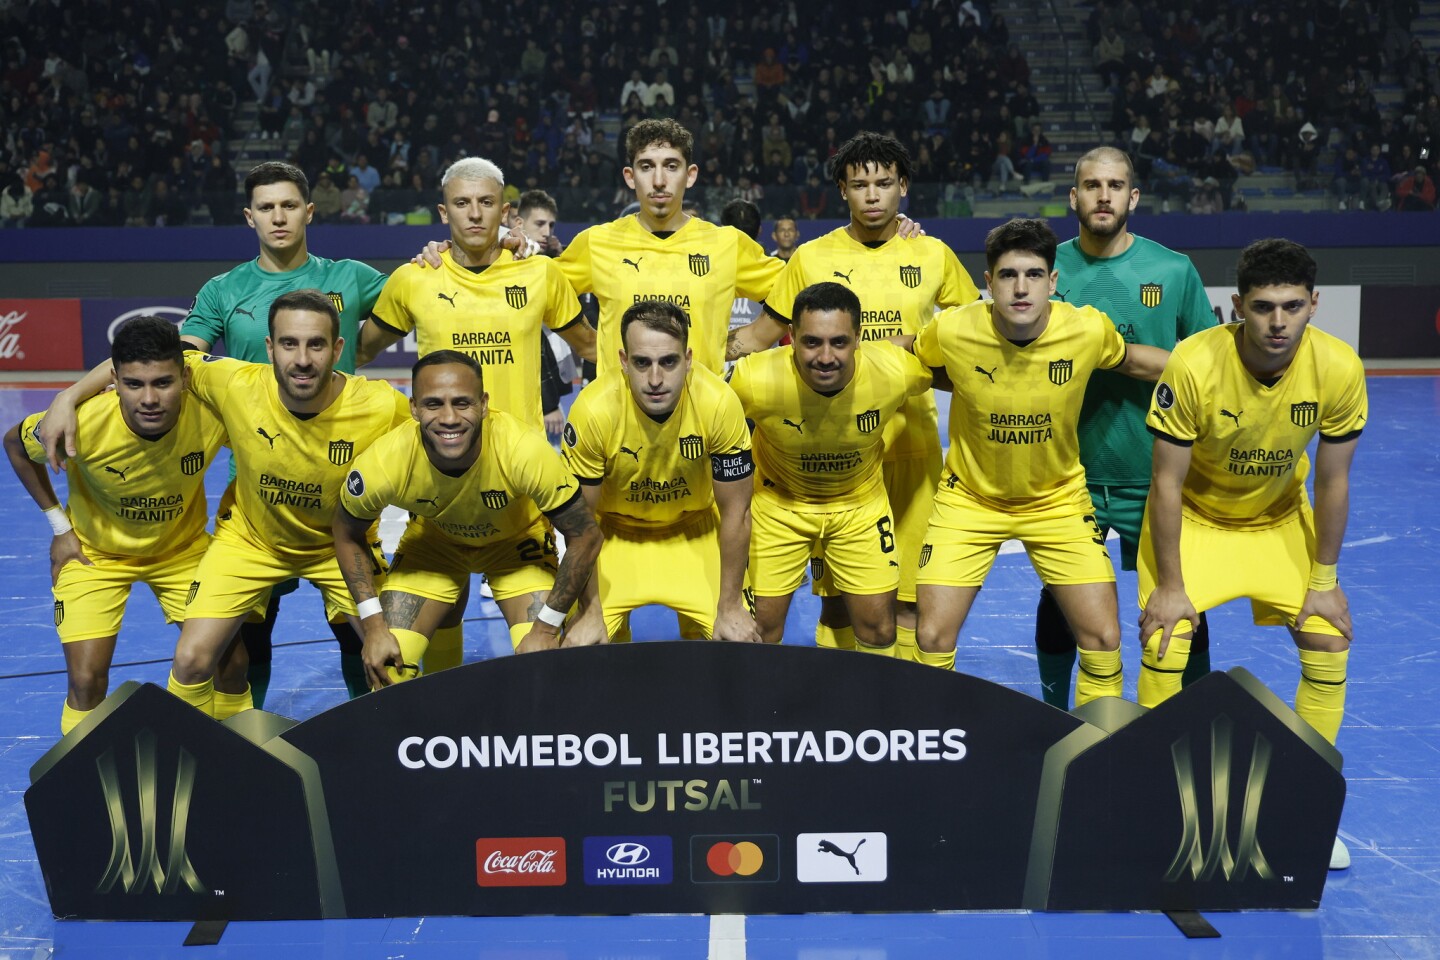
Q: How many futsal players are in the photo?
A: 12